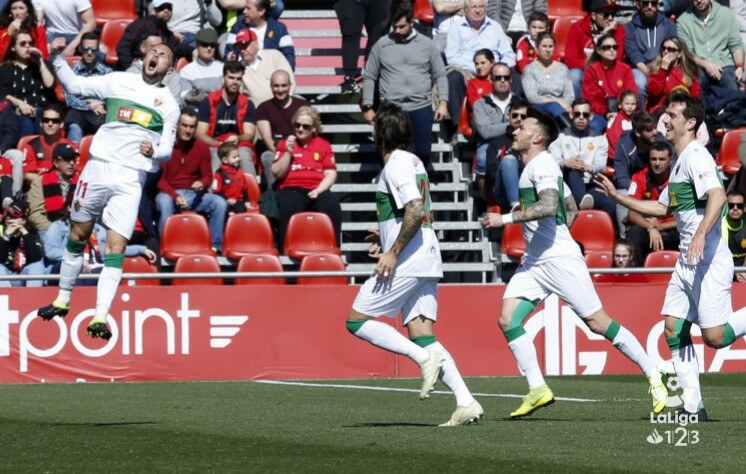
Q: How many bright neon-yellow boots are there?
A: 2